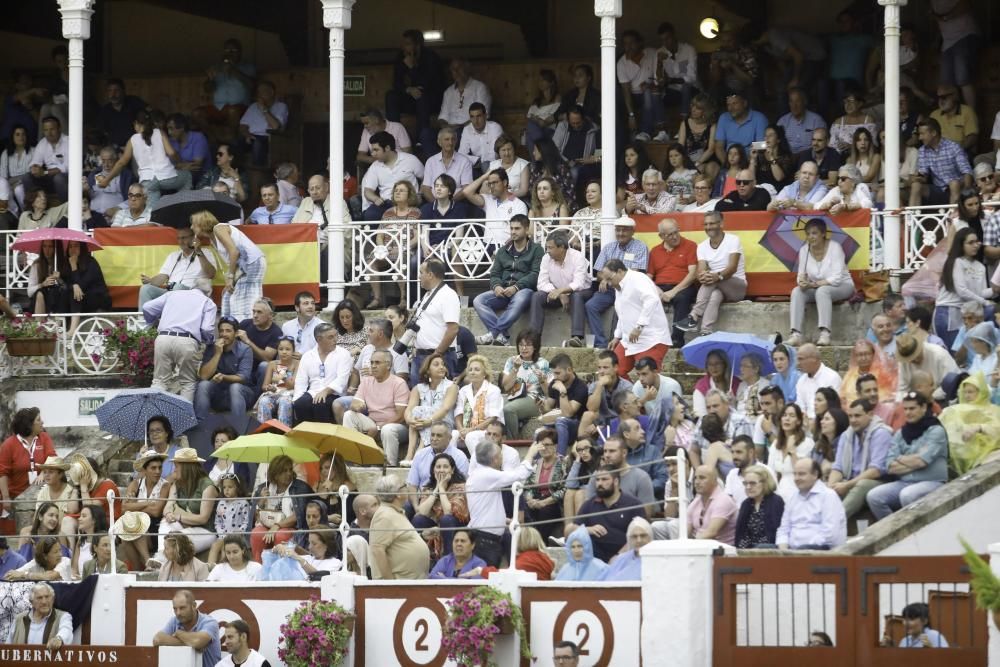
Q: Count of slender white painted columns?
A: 4